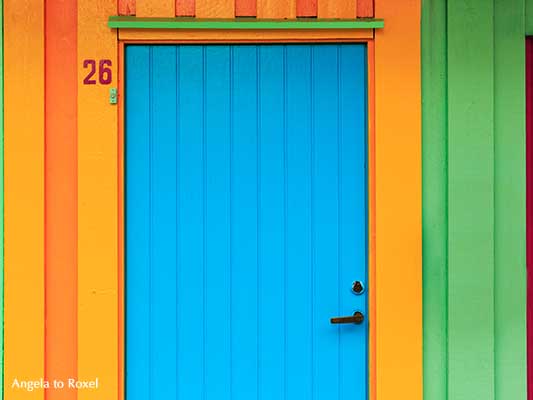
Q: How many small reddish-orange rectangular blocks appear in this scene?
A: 5